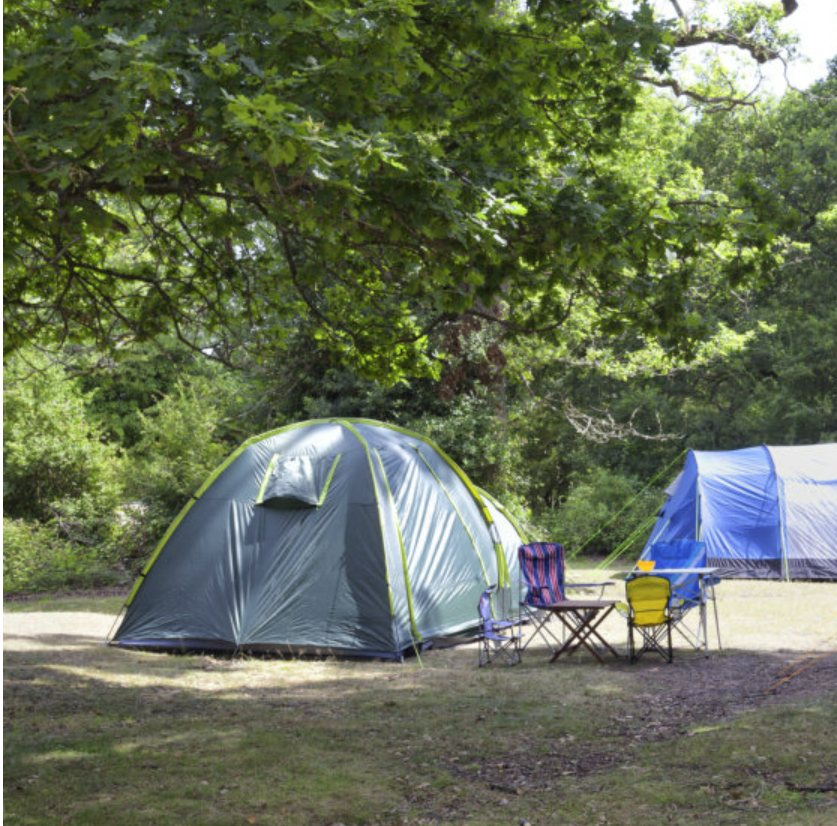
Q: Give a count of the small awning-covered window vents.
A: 1